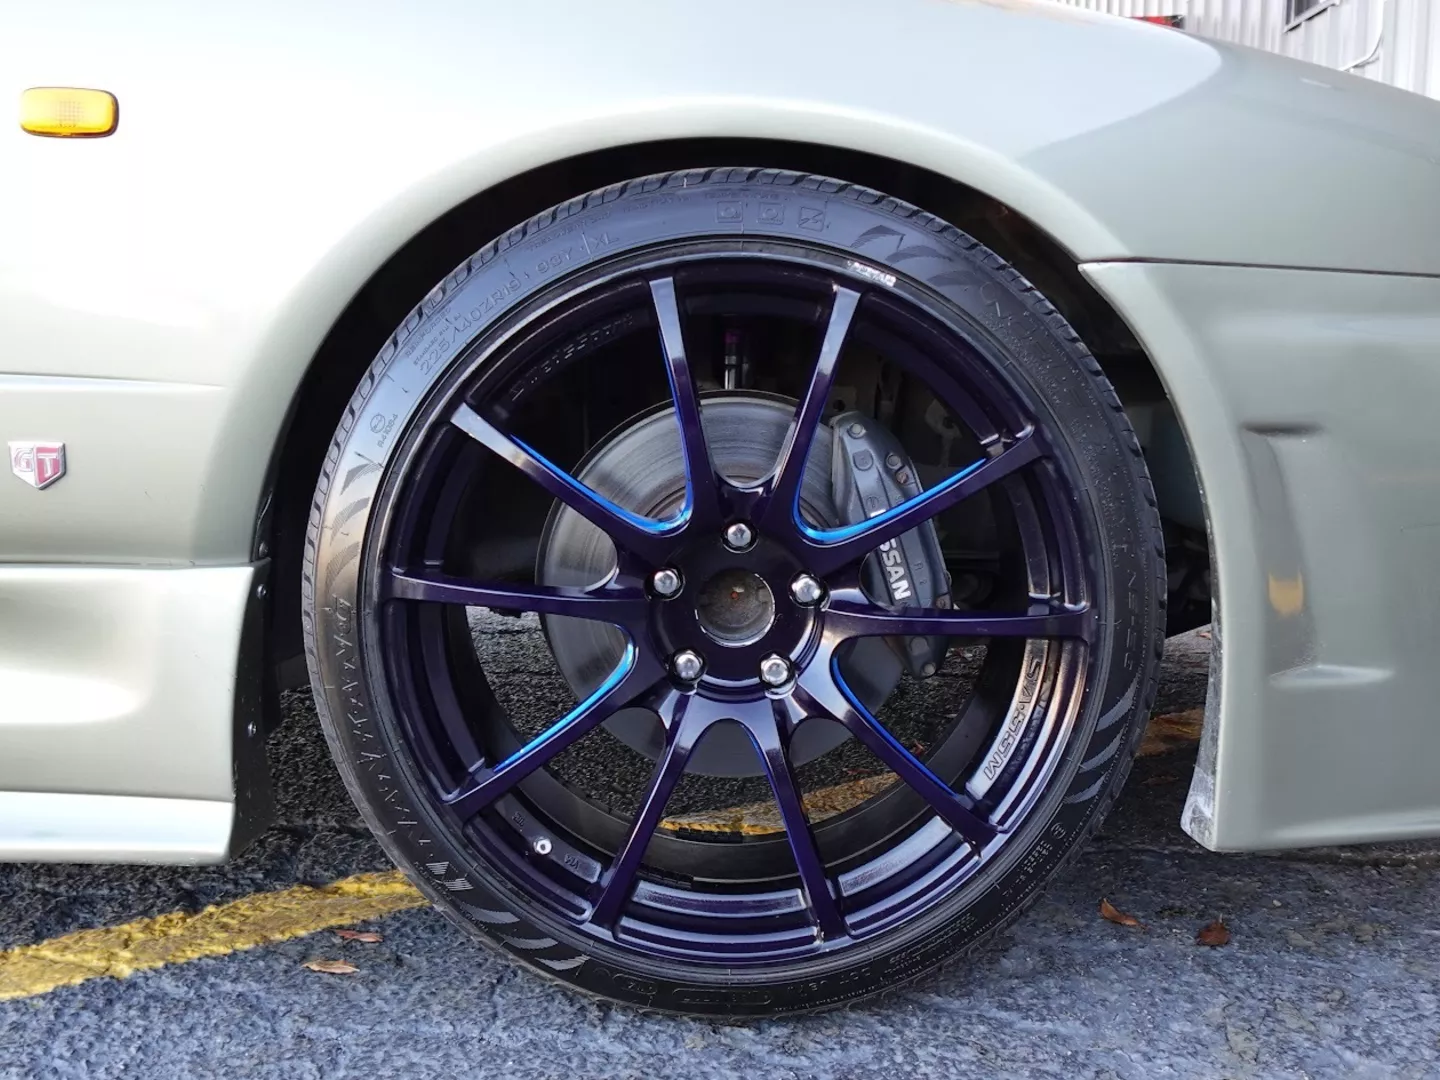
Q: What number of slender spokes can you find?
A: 10